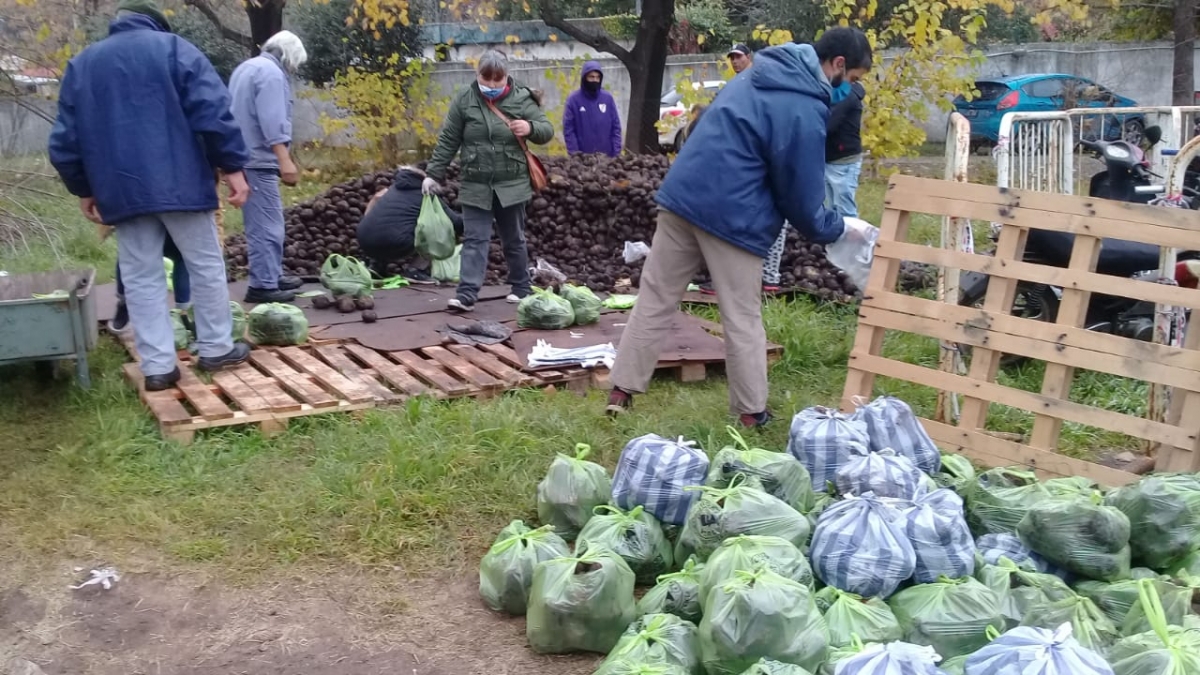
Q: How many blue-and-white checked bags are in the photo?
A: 9